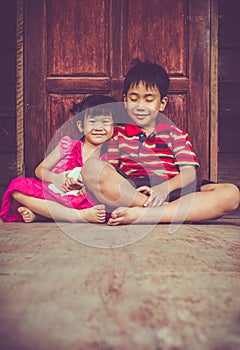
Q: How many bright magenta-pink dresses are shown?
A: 1